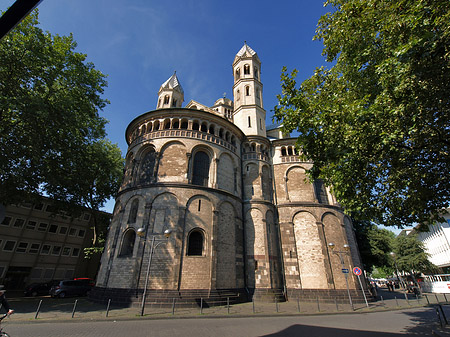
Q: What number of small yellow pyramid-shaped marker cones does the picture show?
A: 0